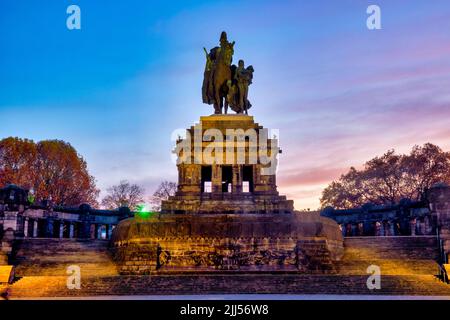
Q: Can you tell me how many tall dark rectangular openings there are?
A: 3